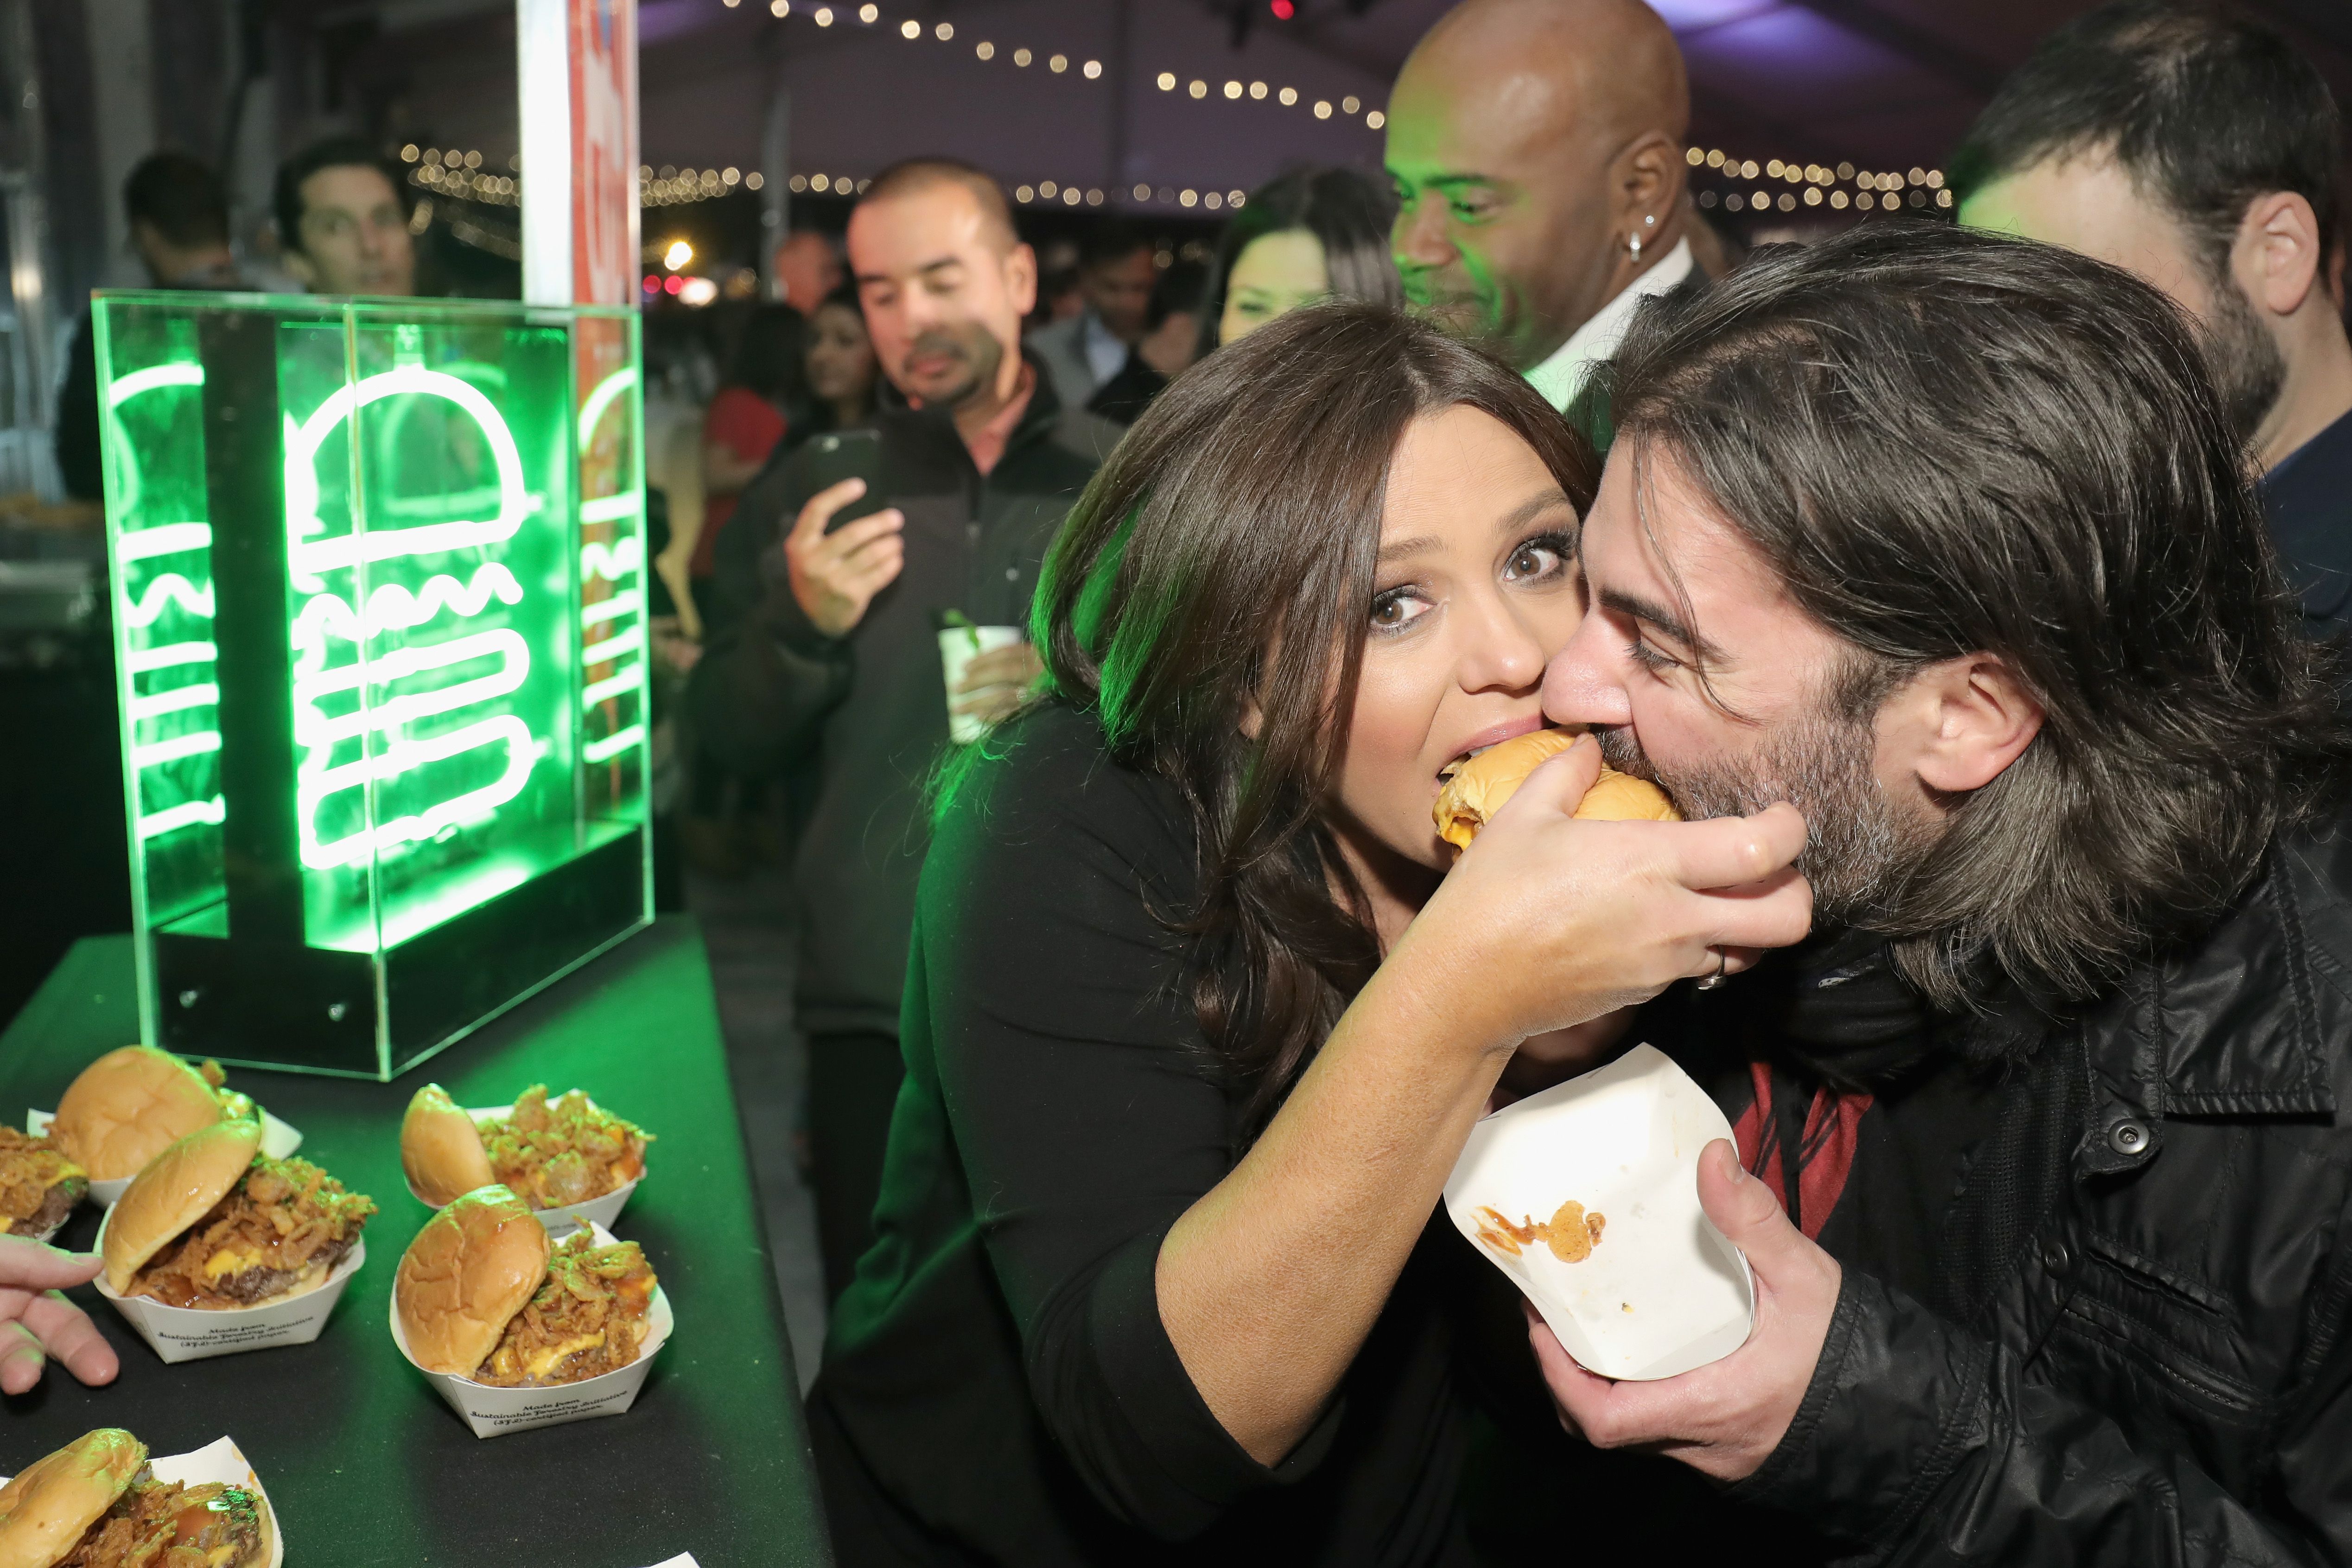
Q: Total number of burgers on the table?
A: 6